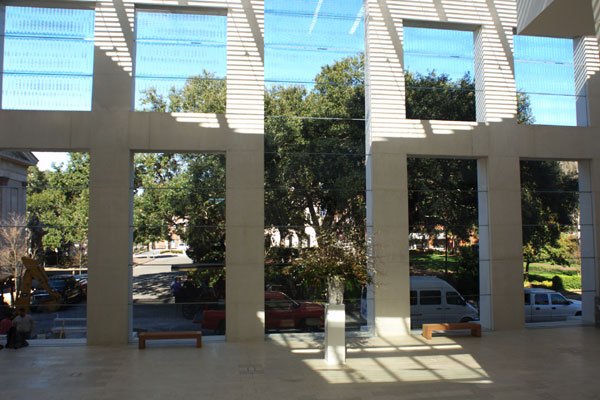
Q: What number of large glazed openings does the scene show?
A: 9